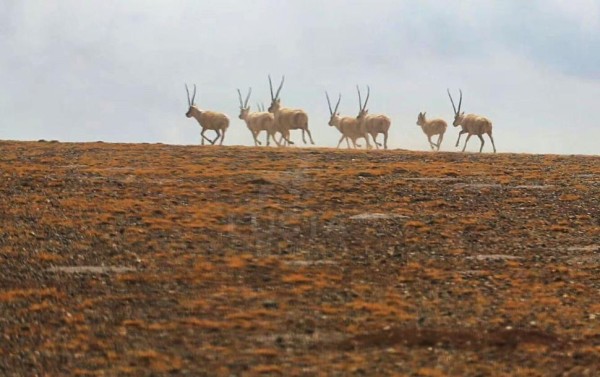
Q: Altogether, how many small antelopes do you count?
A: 1